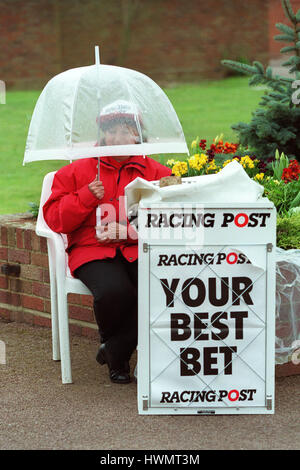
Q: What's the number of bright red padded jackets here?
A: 1